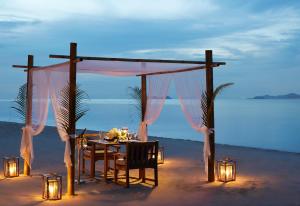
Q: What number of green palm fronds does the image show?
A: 4